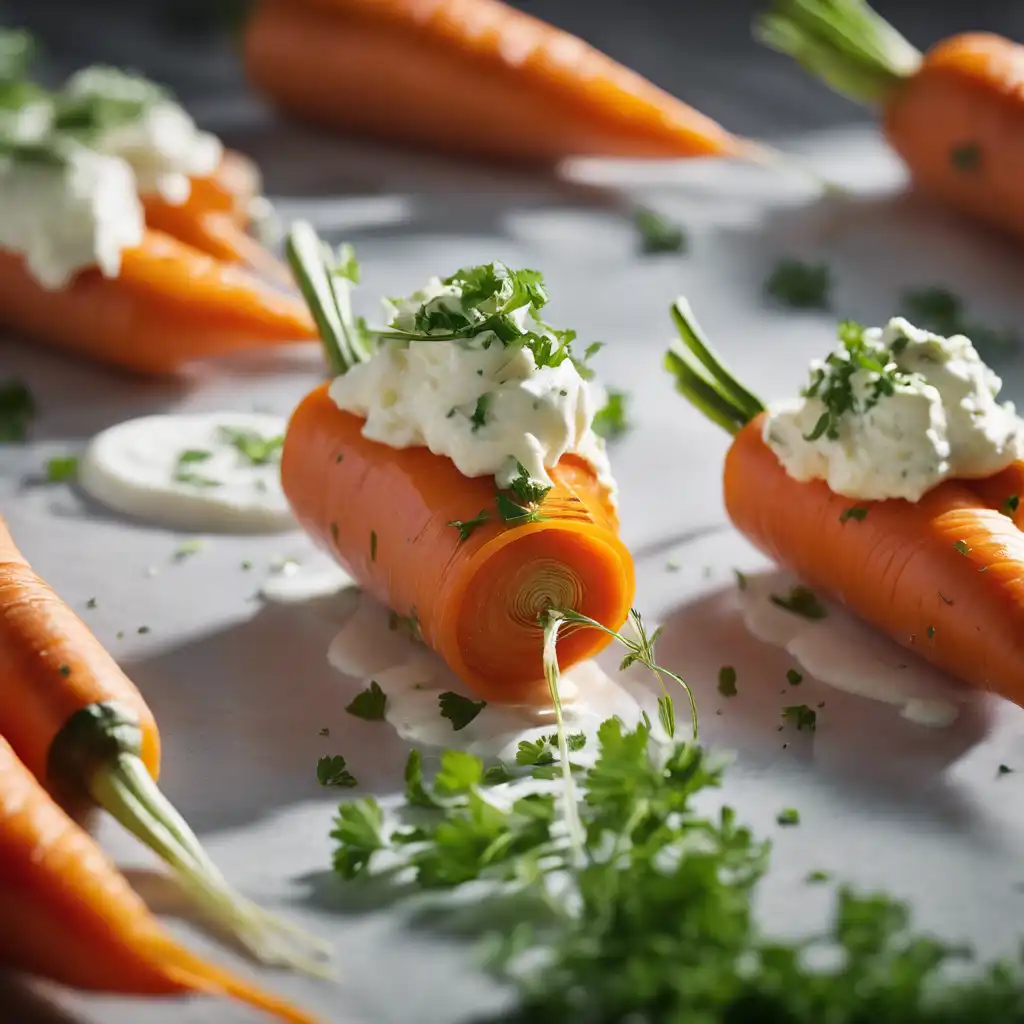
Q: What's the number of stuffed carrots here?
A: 4